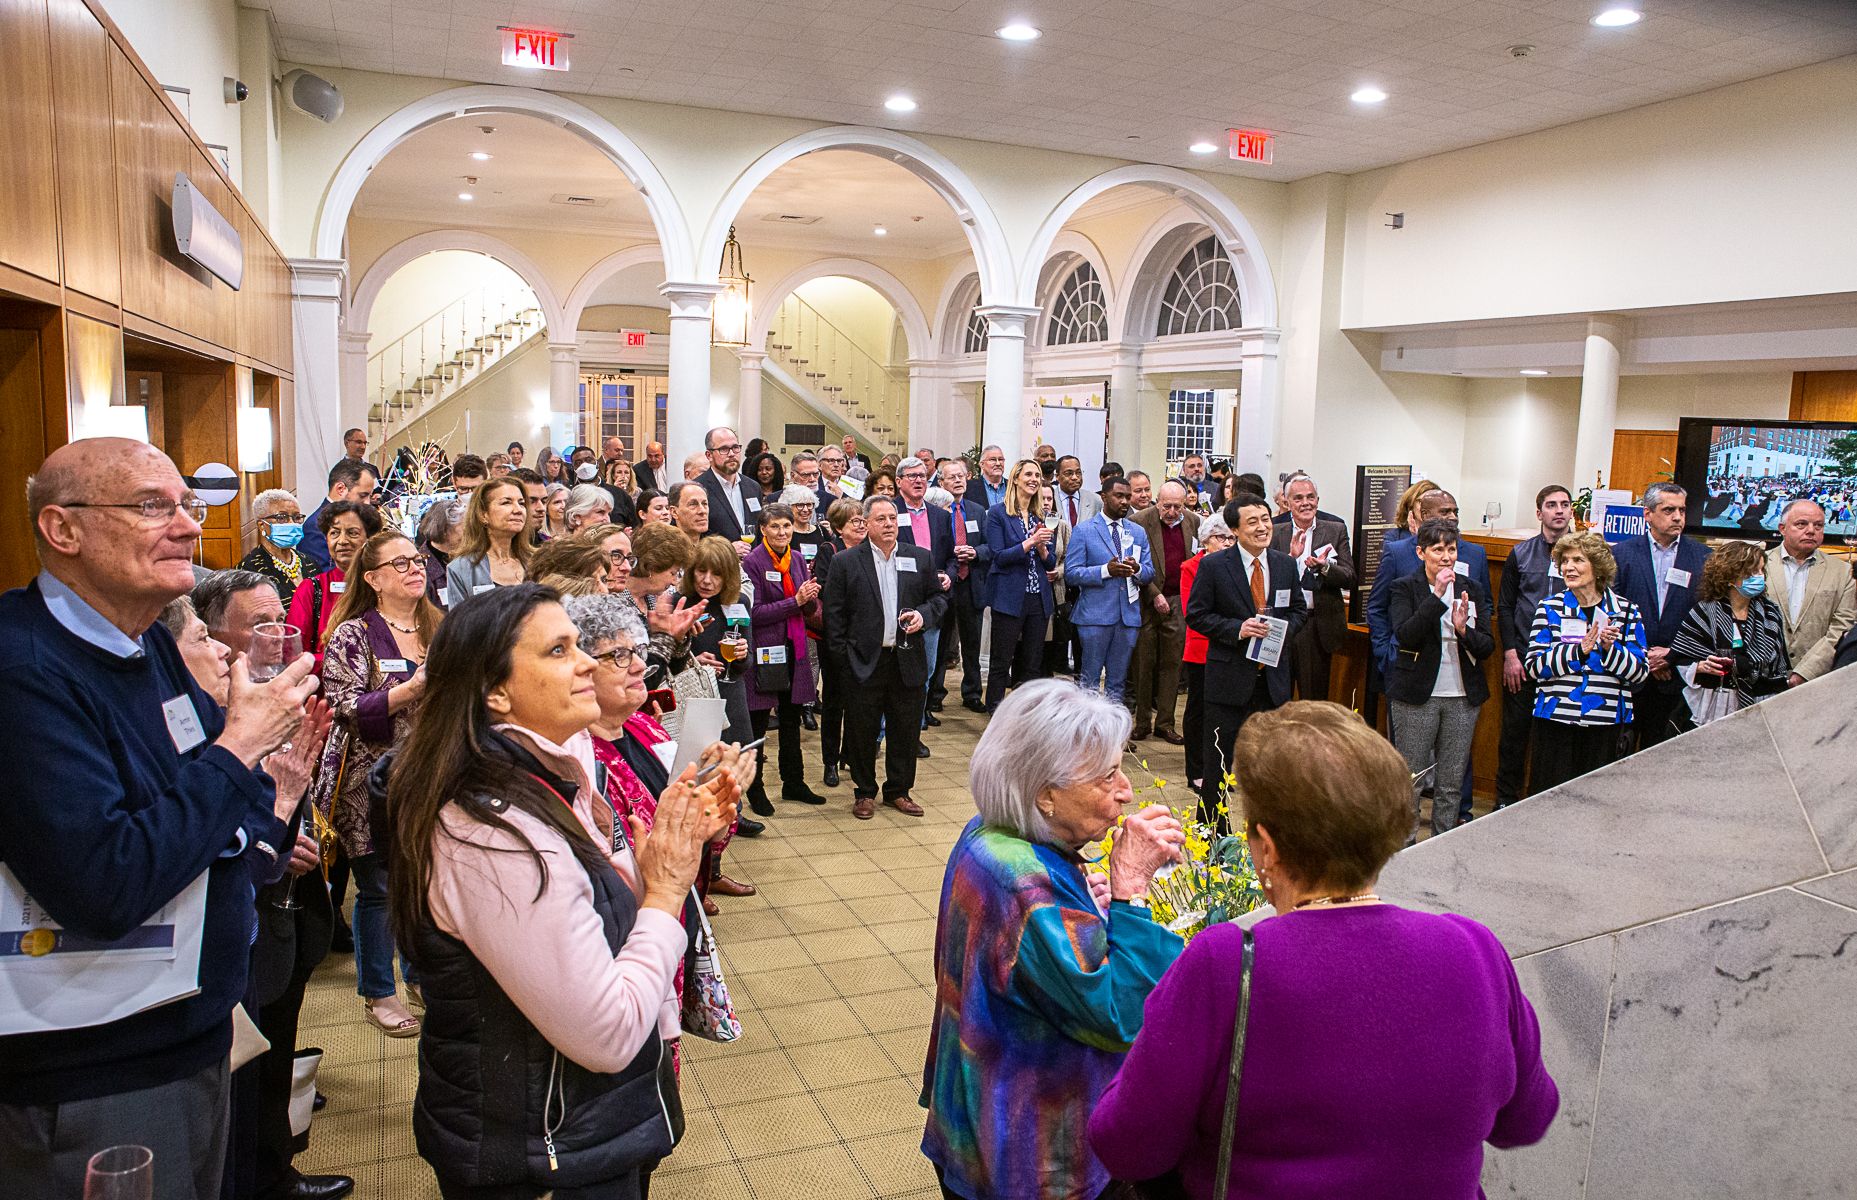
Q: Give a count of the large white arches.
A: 3